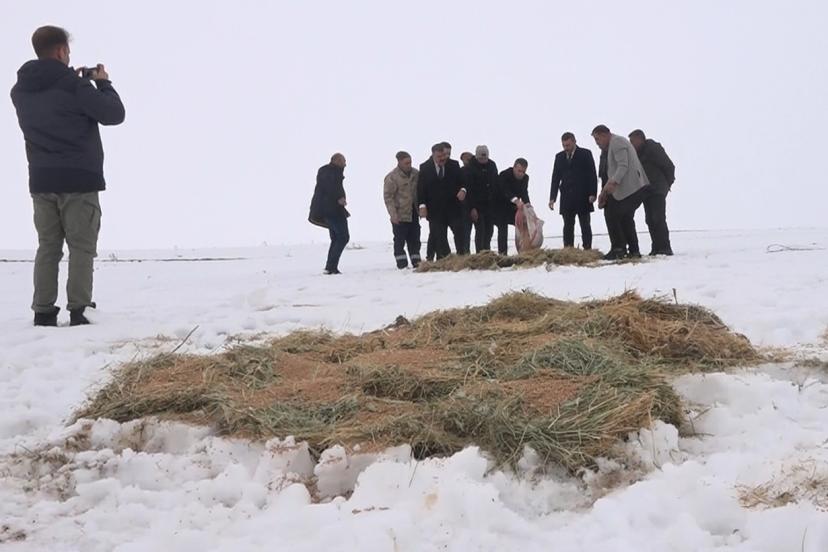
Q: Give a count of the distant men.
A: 10